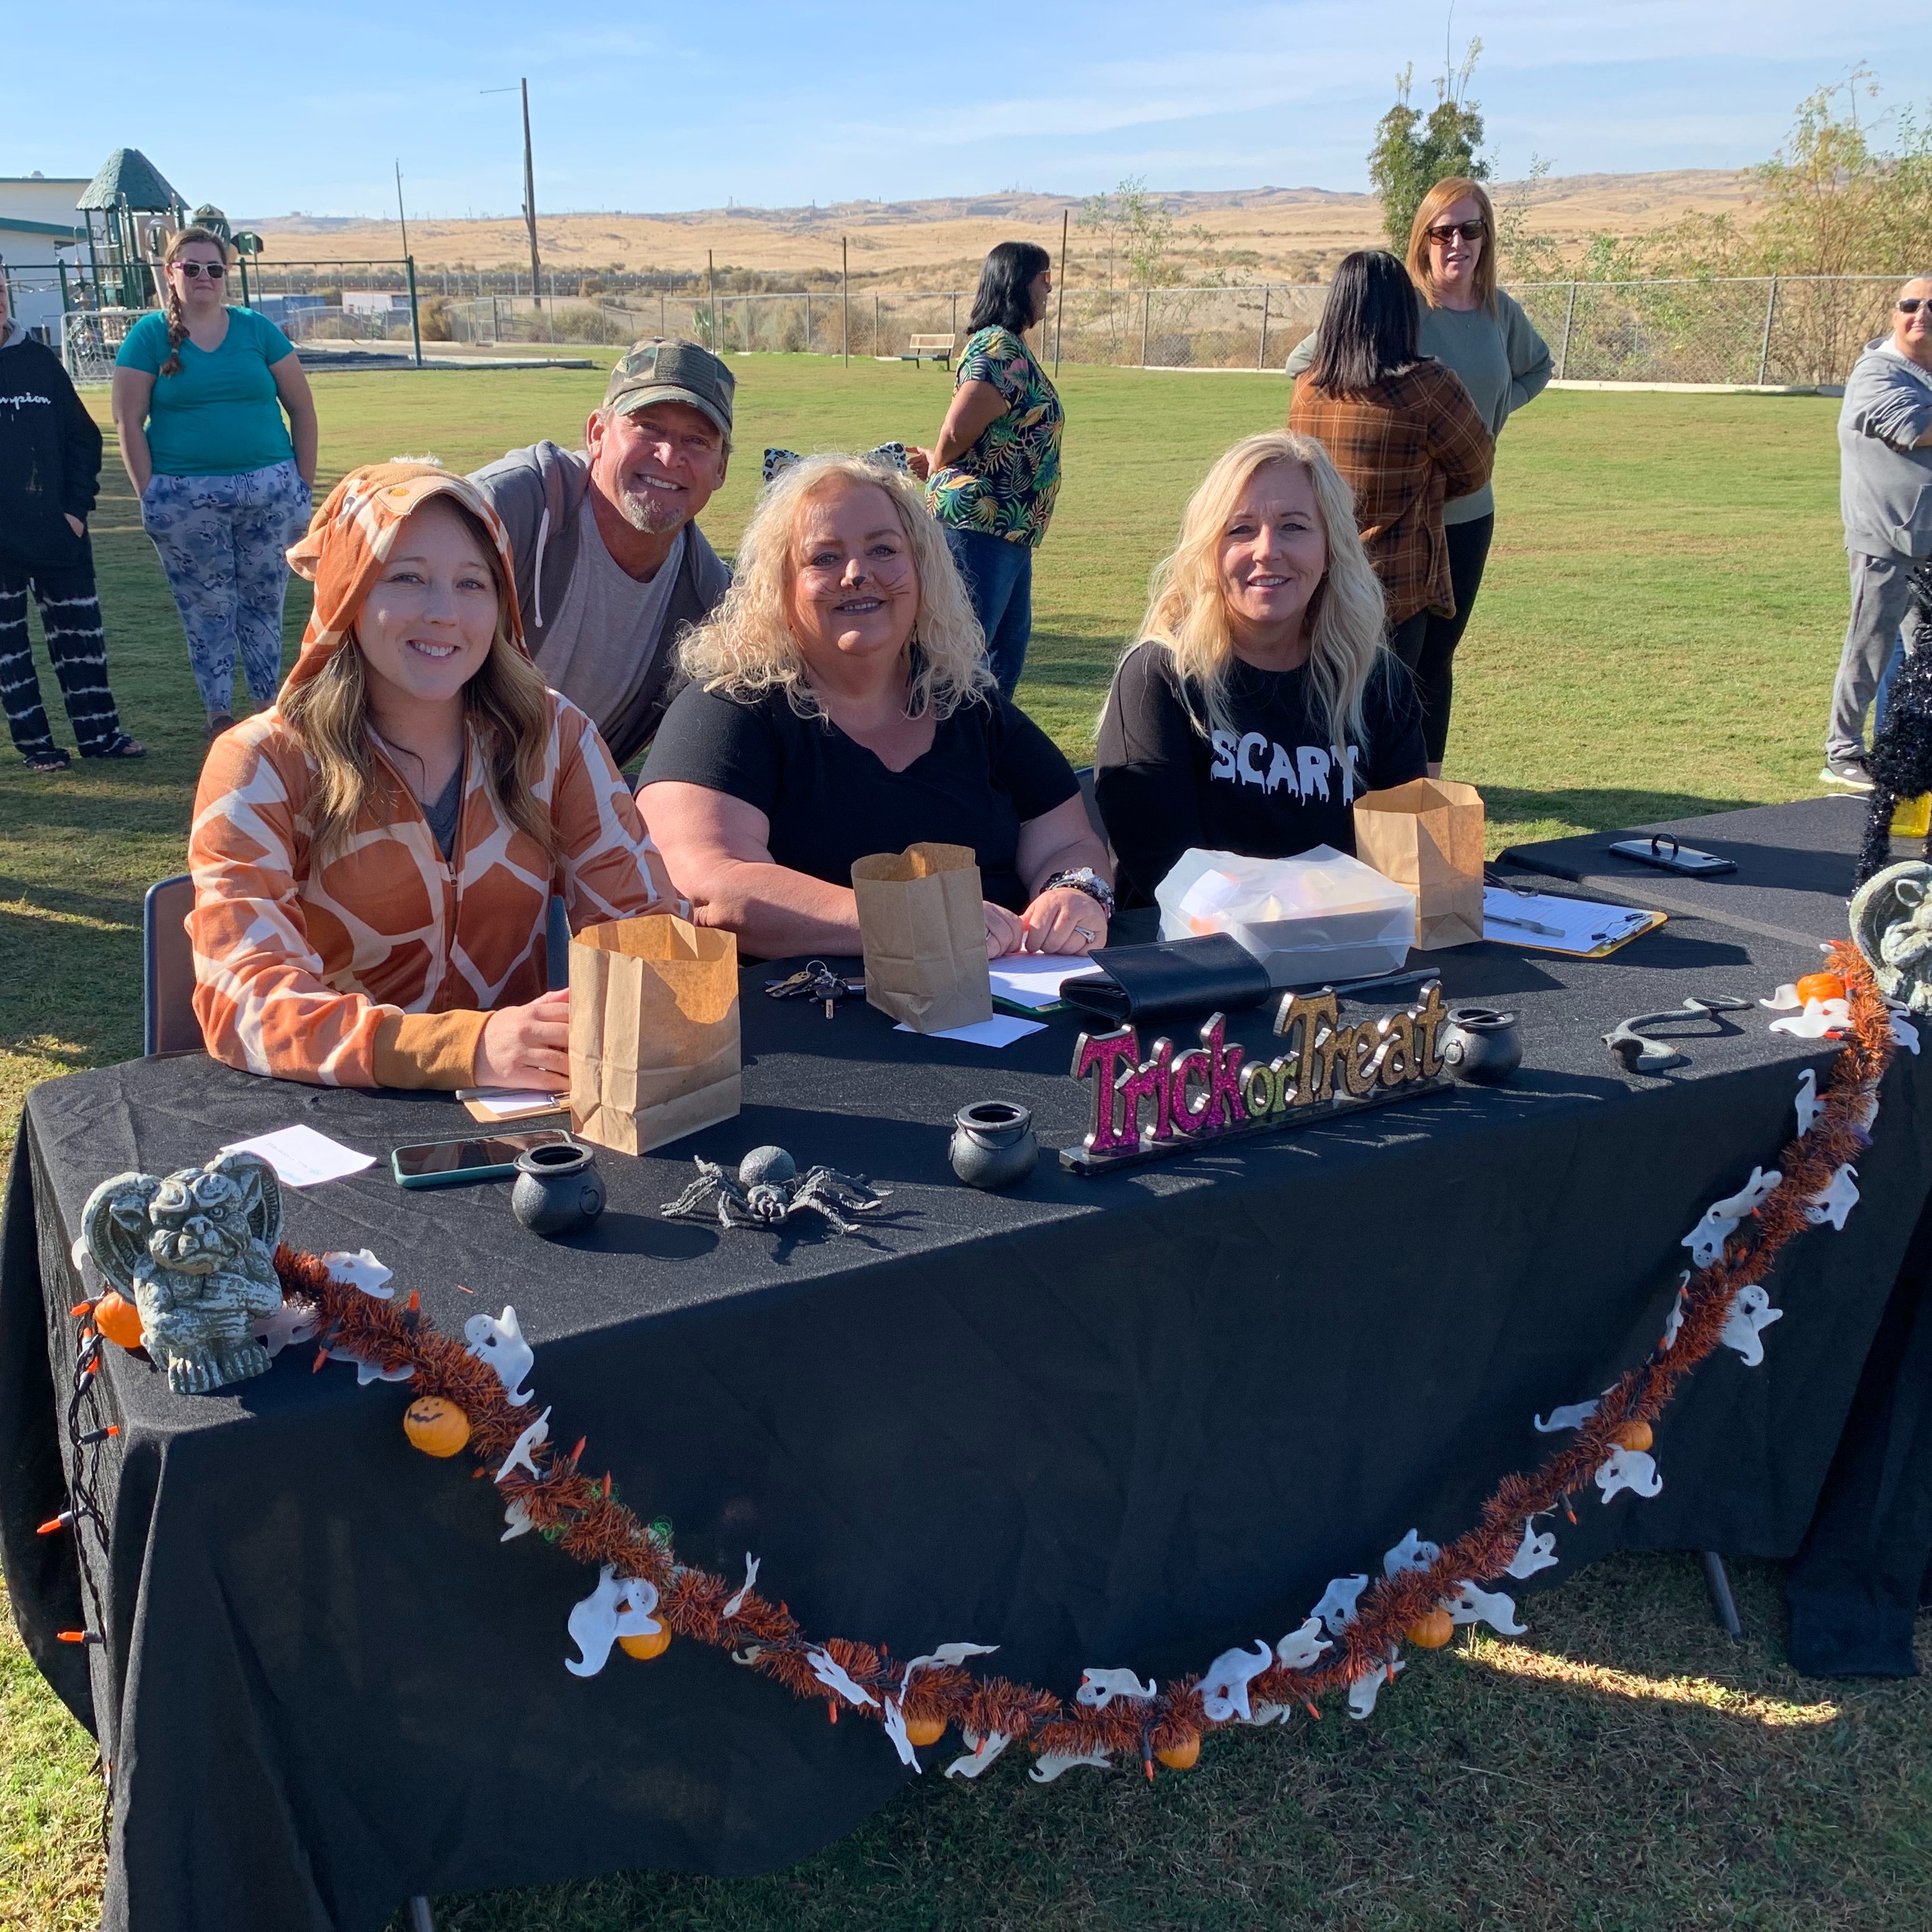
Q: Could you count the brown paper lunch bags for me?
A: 3